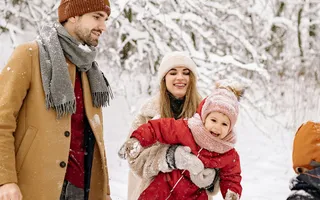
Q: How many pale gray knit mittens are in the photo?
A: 2